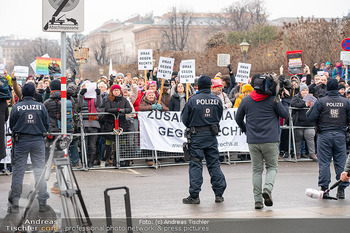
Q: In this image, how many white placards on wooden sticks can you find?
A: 4